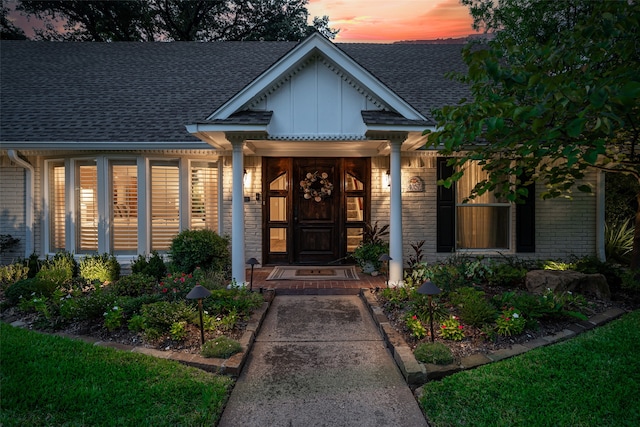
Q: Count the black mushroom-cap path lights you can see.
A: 4